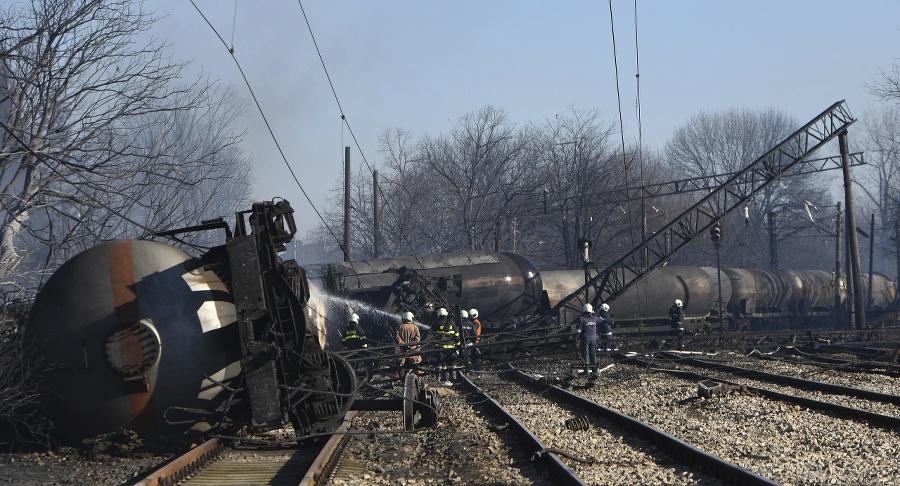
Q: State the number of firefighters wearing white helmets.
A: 8